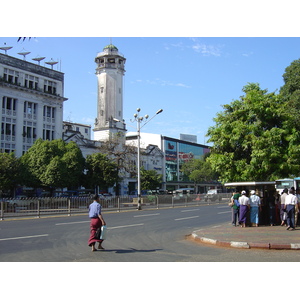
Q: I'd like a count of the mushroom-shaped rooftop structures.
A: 4